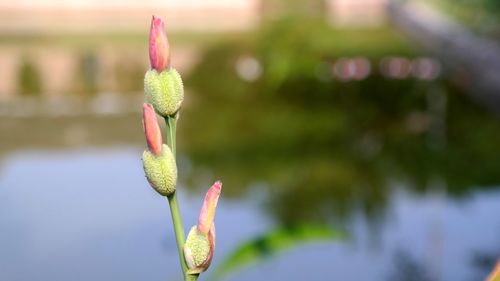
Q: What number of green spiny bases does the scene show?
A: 3